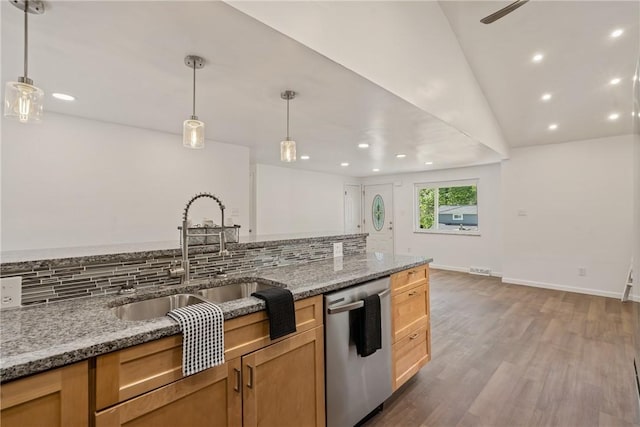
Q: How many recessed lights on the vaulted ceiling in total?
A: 6